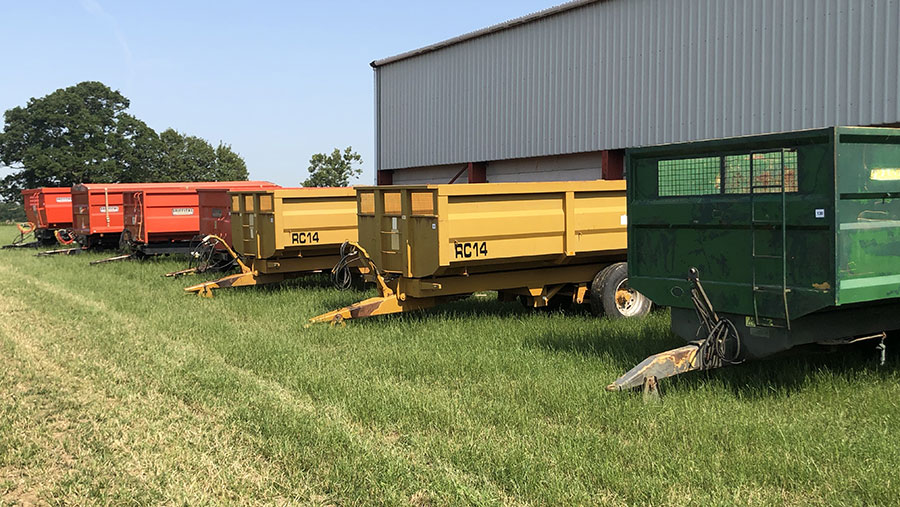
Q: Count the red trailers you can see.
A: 4